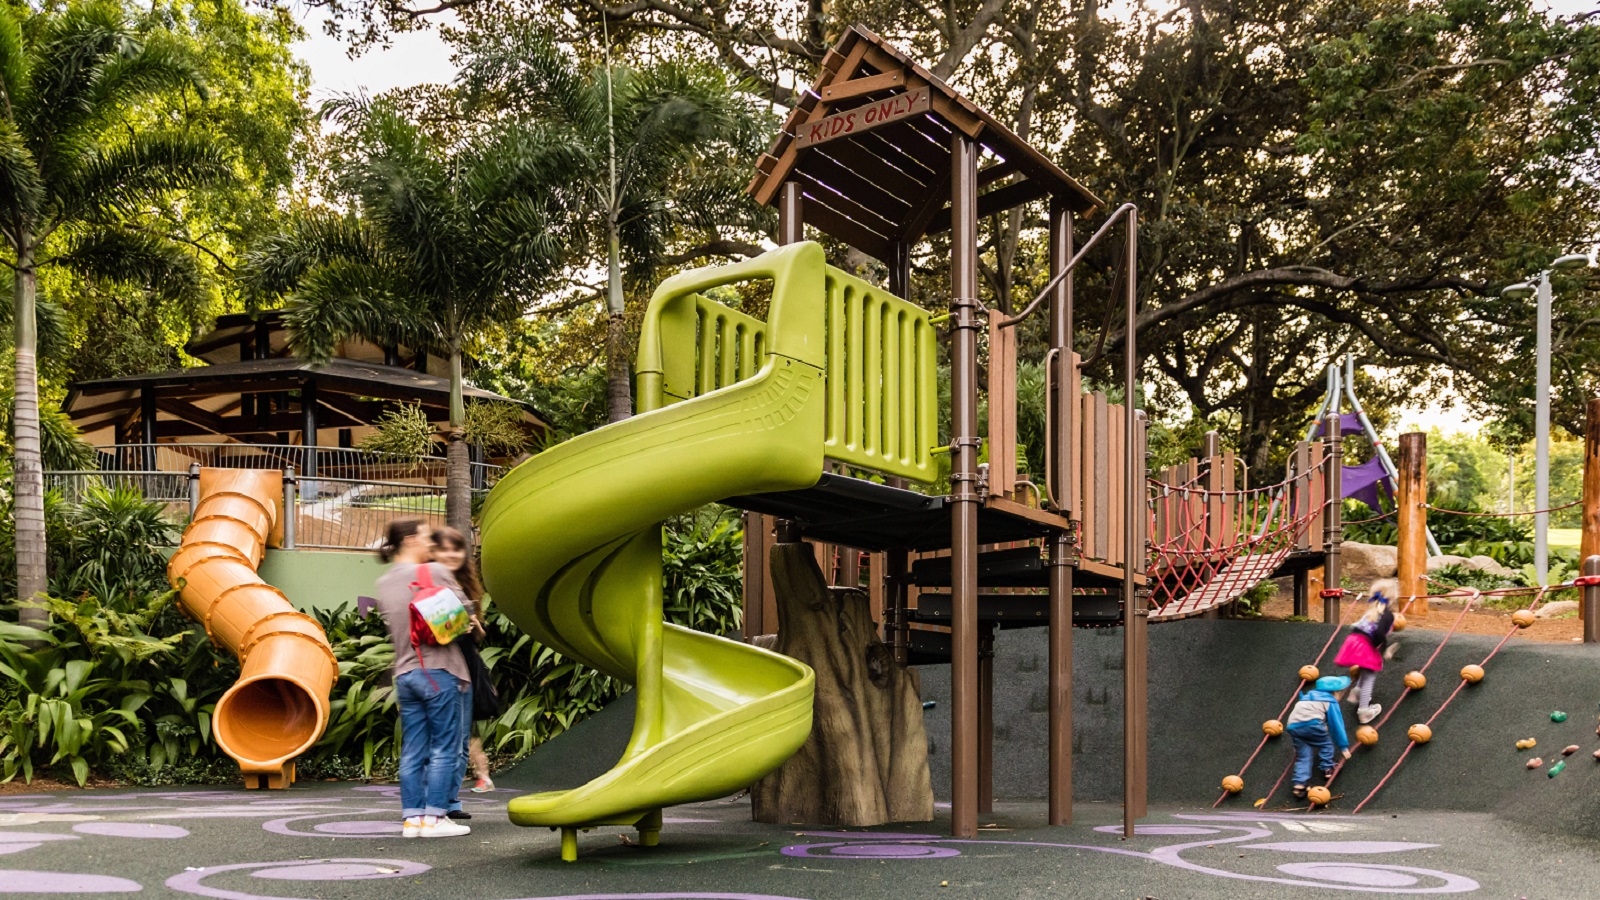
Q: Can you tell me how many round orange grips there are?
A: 11